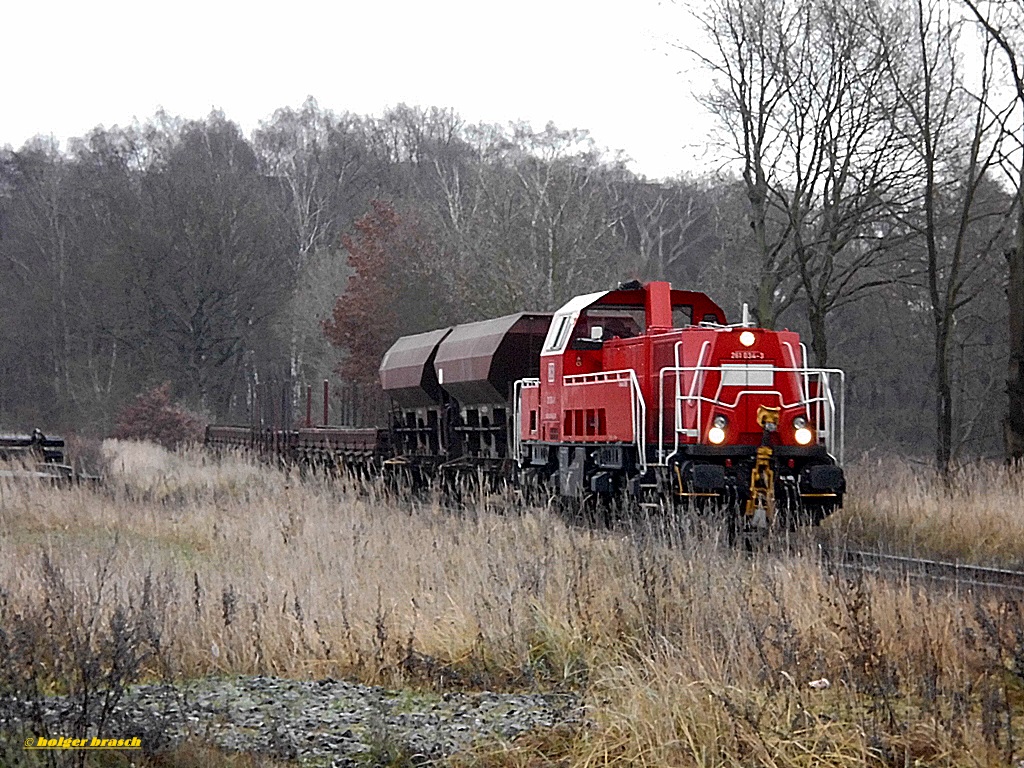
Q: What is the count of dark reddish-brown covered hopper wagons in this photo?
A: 2